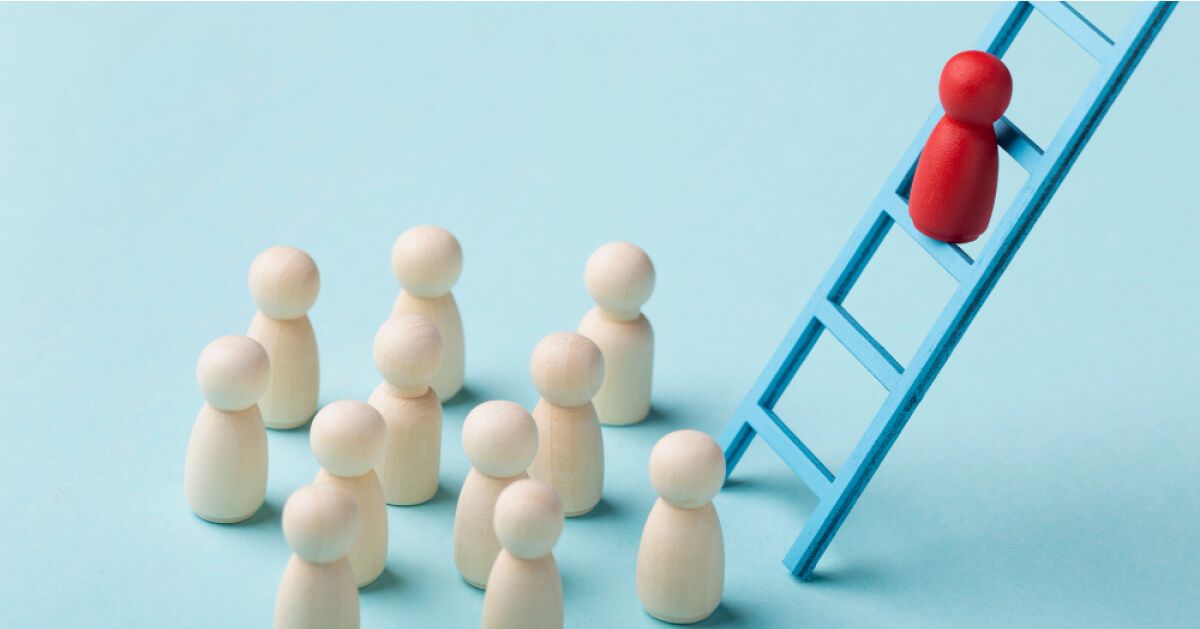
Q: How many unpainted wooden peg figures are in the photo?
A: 11